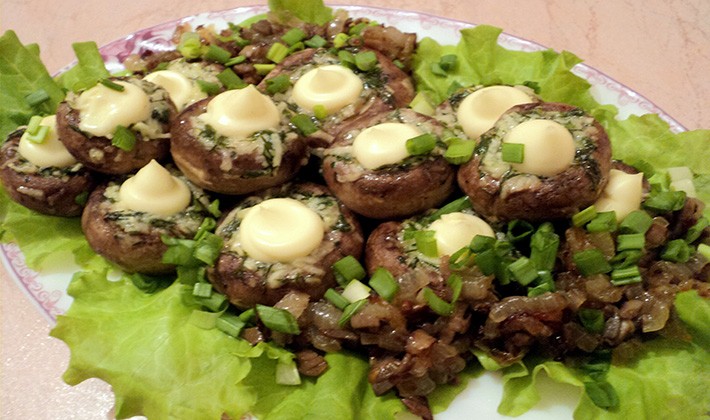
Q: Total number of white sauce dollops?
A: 12